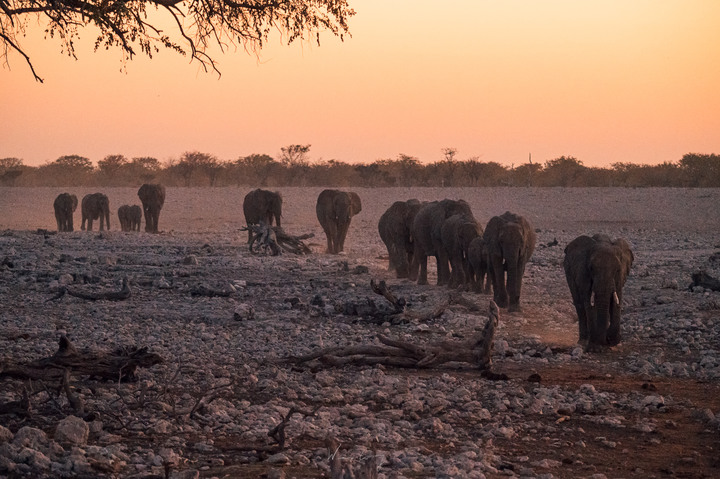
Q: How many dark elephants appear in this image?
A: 13